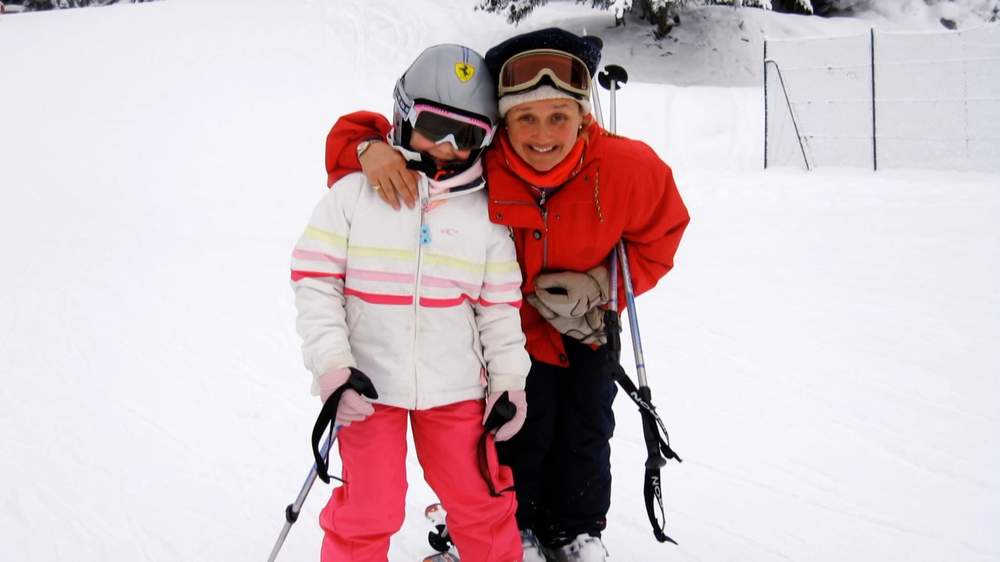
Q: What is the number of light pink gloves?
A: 2